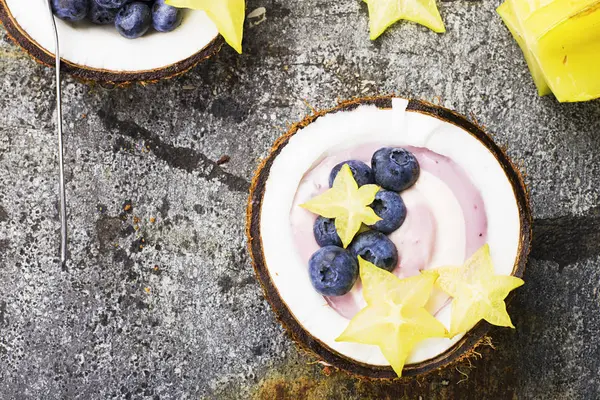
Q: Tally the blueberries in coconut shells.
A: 11